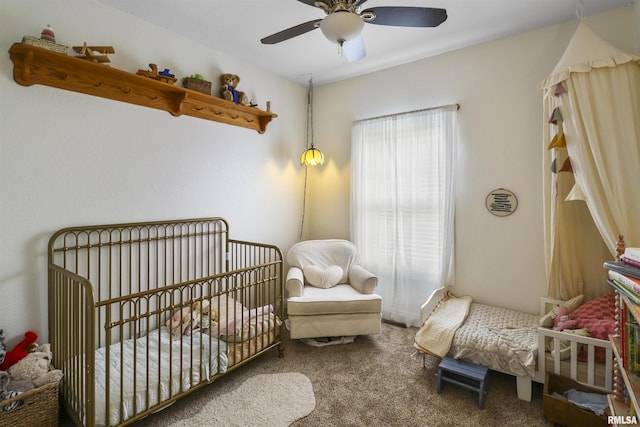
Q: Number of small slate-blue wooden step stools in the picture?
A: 1